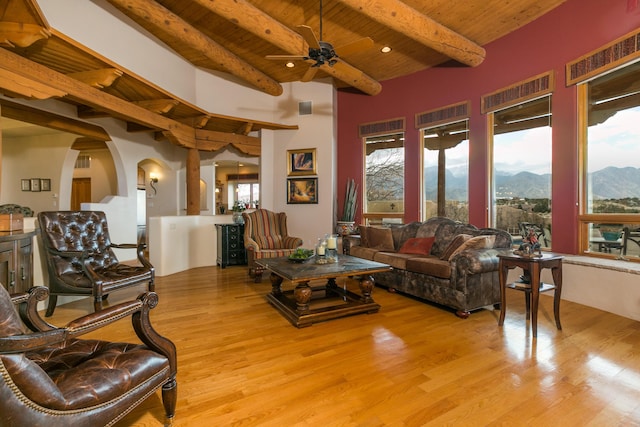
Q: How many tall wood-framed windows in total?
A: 4